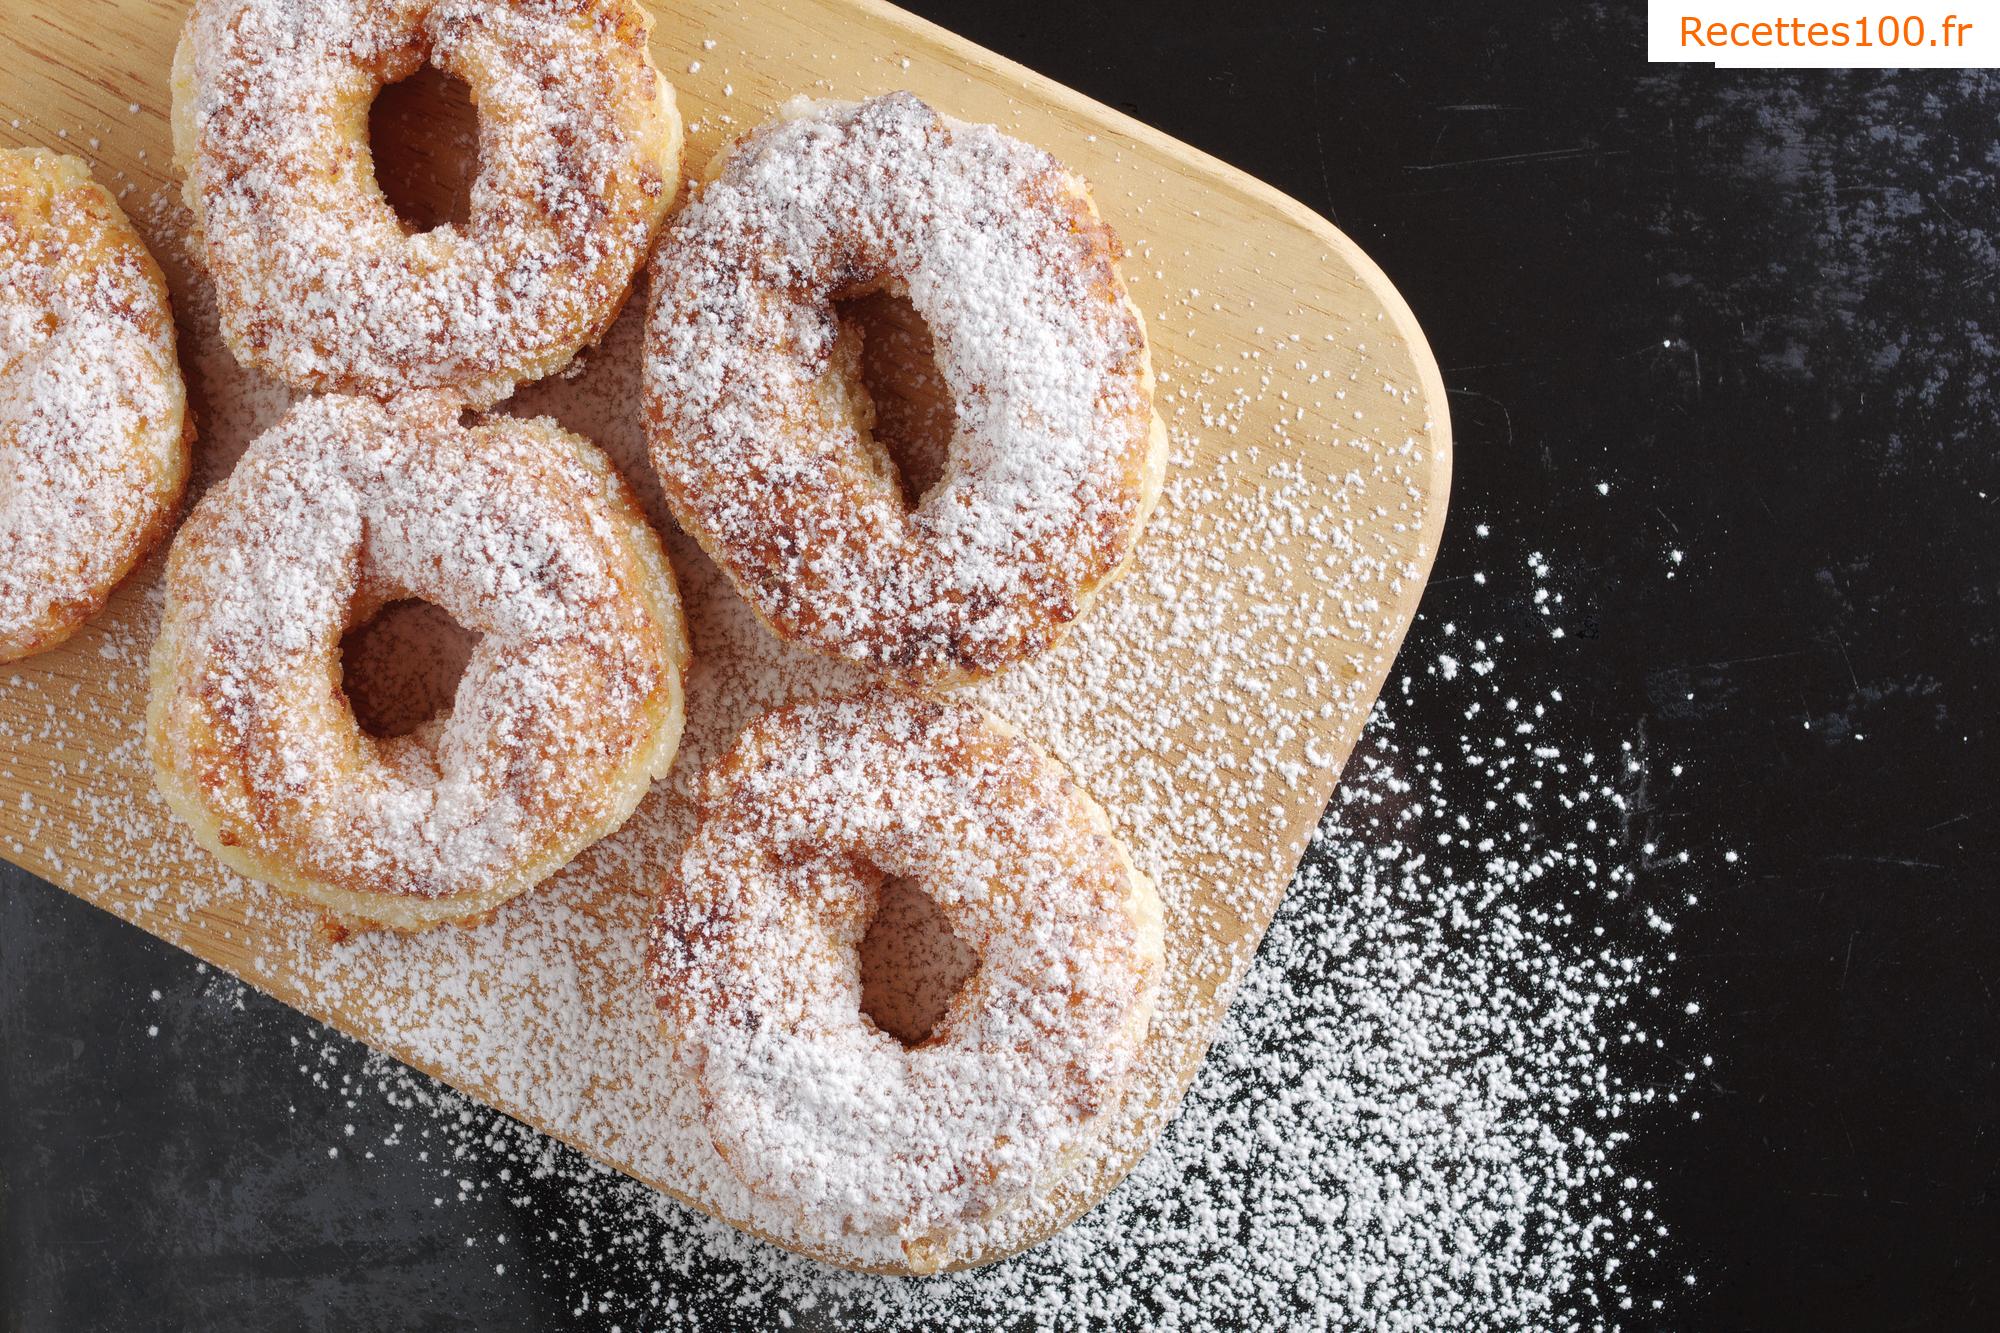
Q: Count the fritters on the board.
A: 5